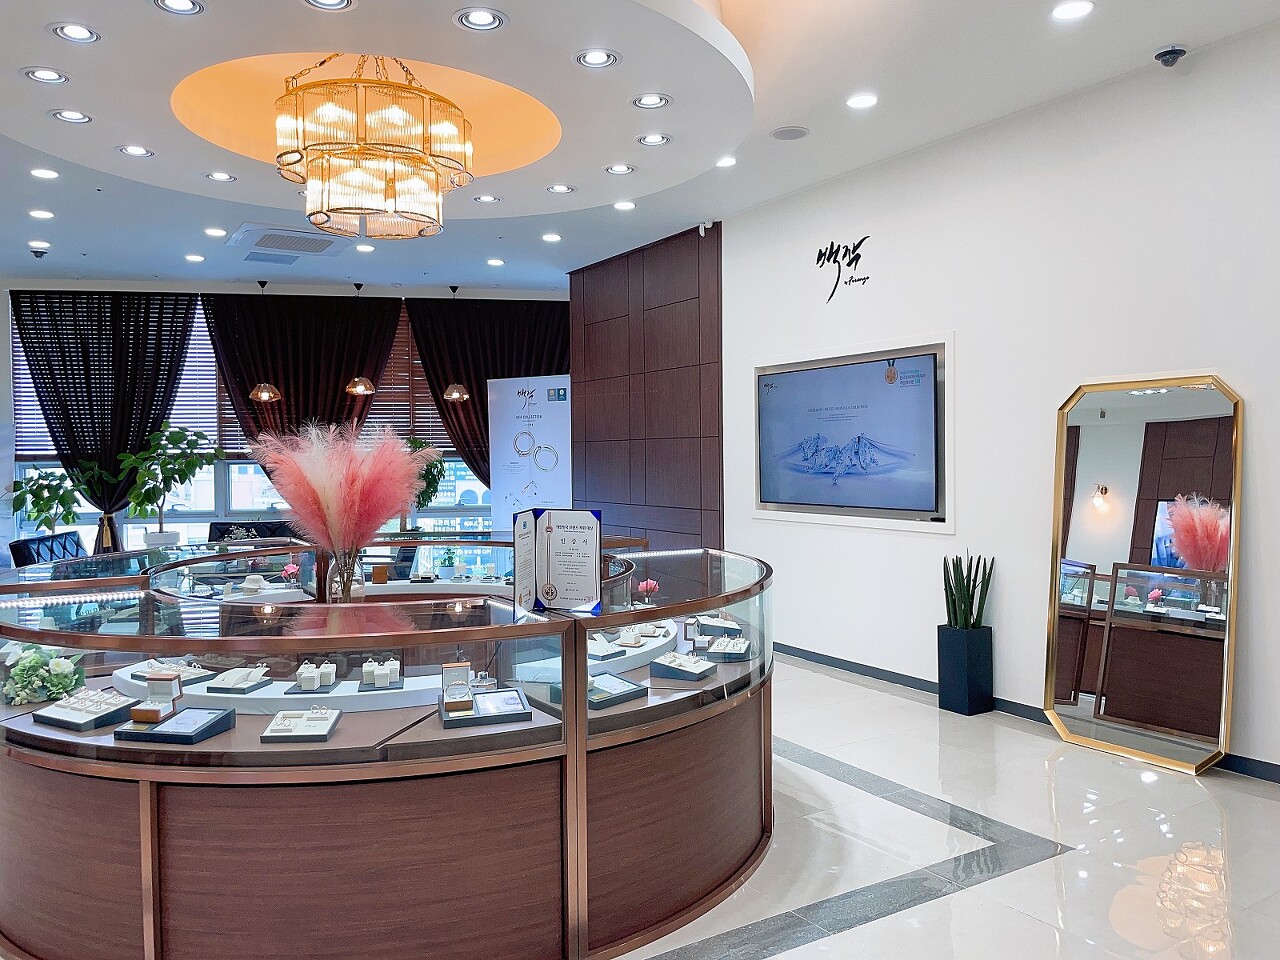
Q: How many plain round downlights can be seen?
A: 12